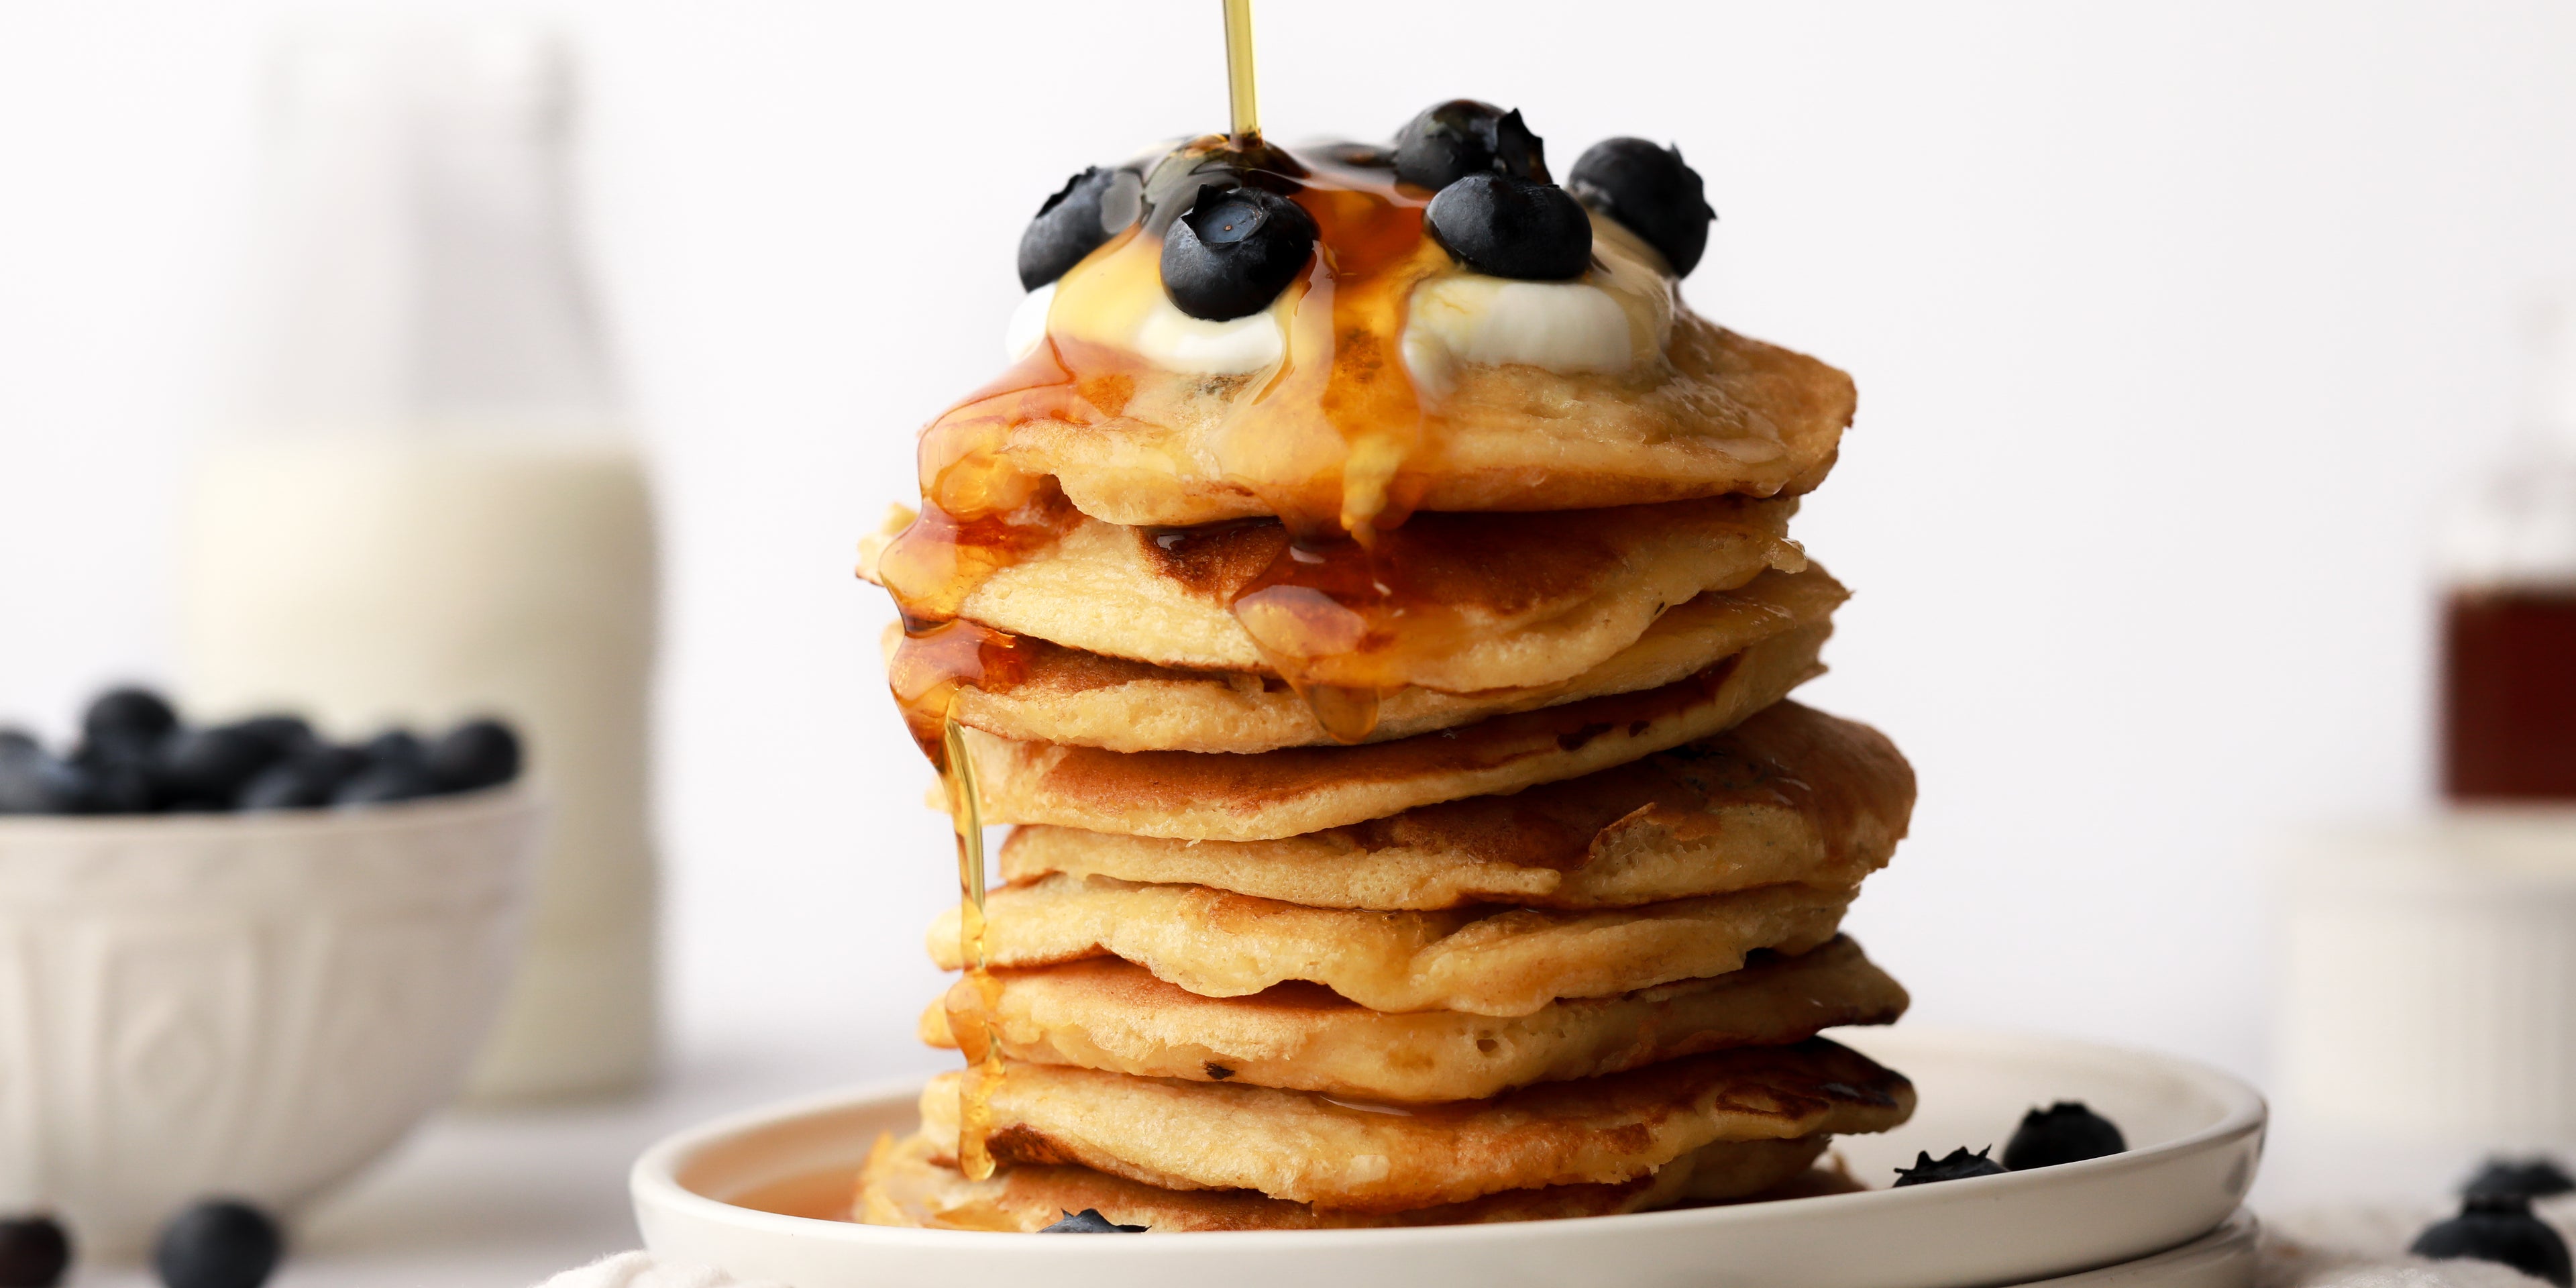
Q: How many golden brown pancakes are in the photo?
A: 9